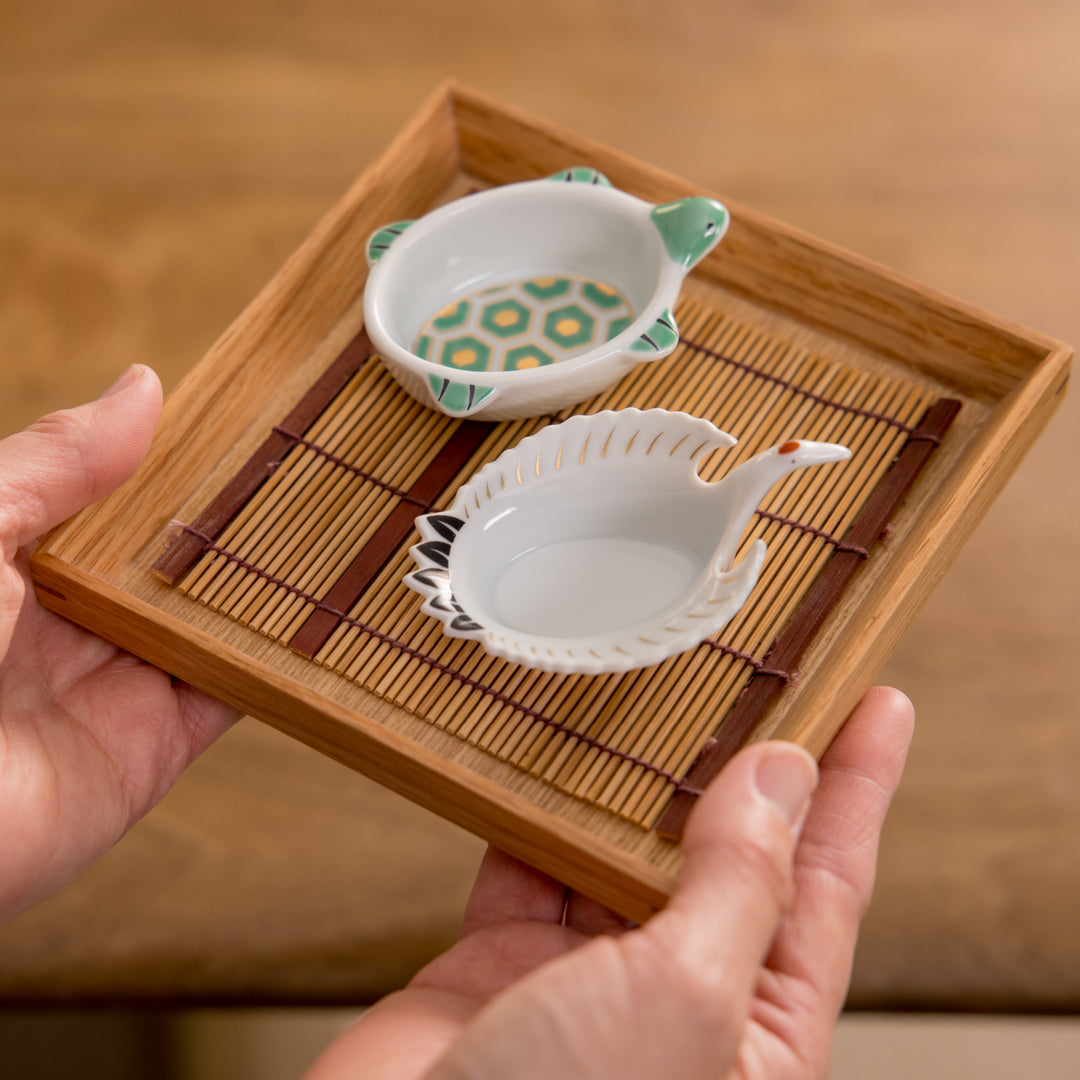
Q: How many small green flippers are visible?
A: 4